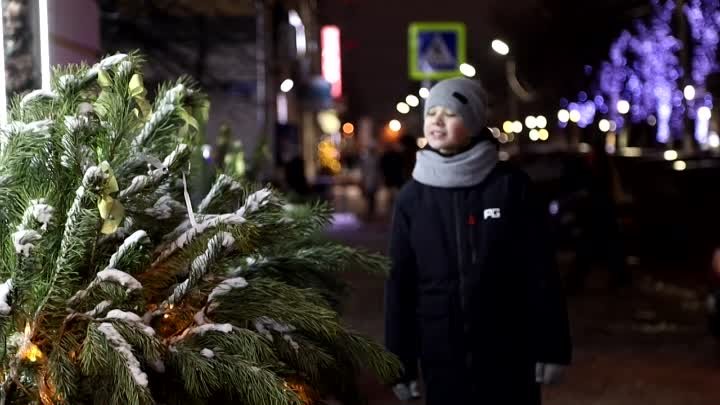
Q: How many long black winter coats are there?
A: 1